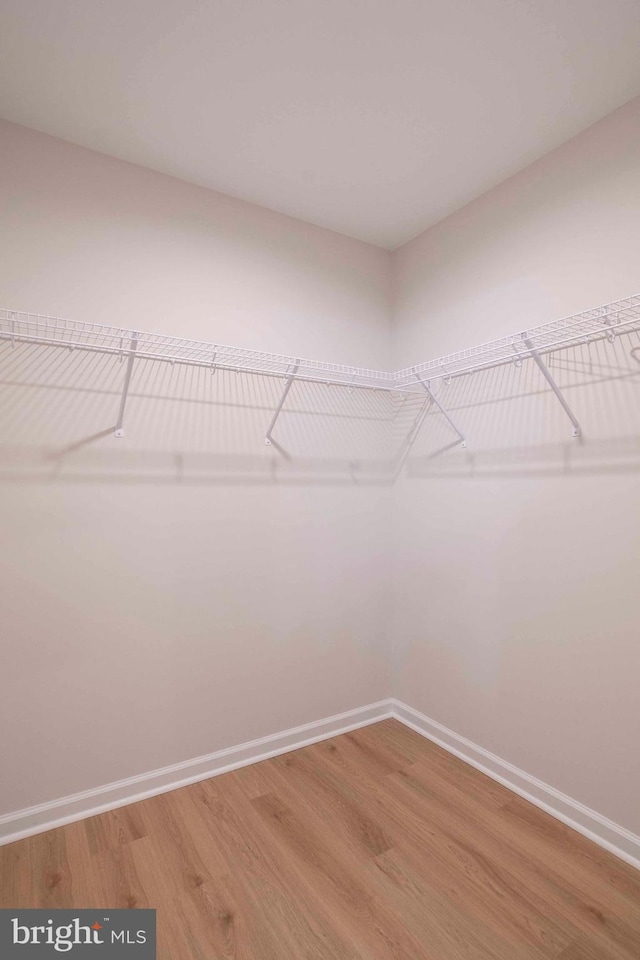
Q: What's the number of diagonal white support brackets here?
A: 4